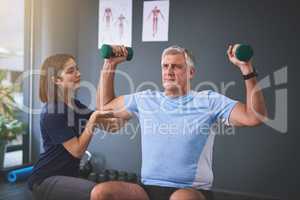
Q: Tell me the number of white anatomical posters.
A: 2